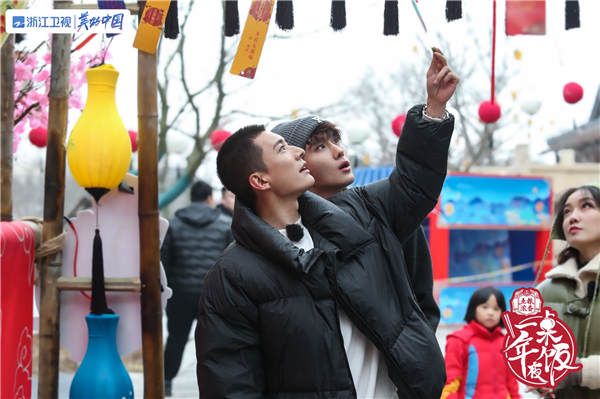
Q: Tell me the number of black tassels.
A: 8